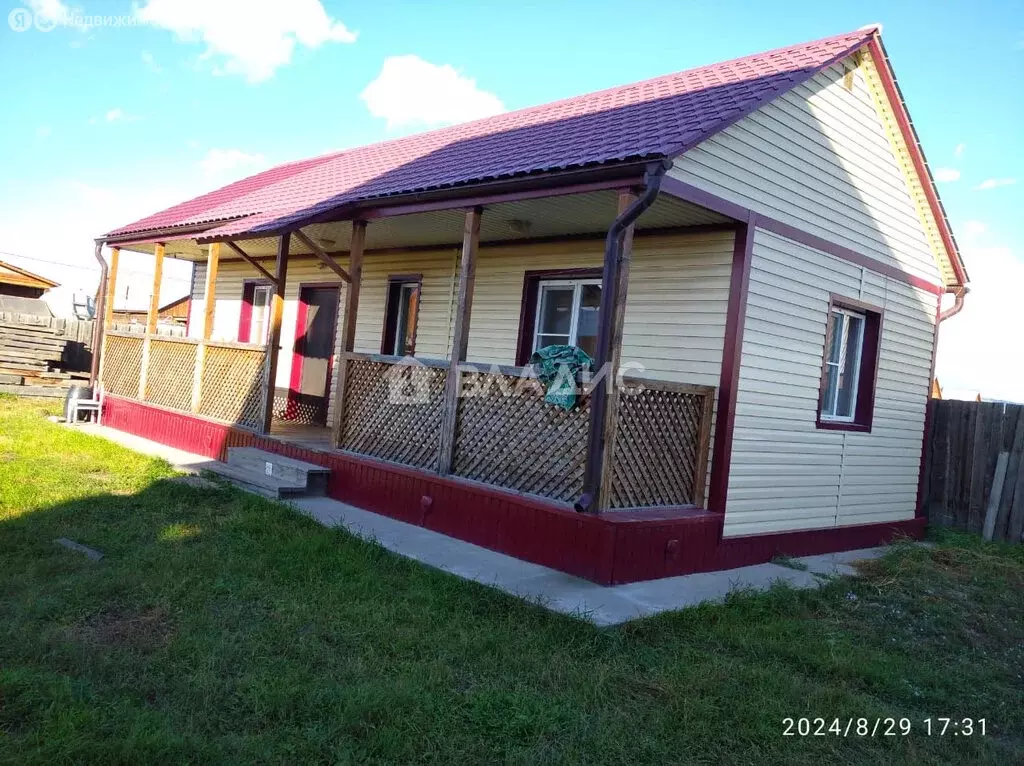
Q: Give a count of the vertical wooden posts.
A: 7